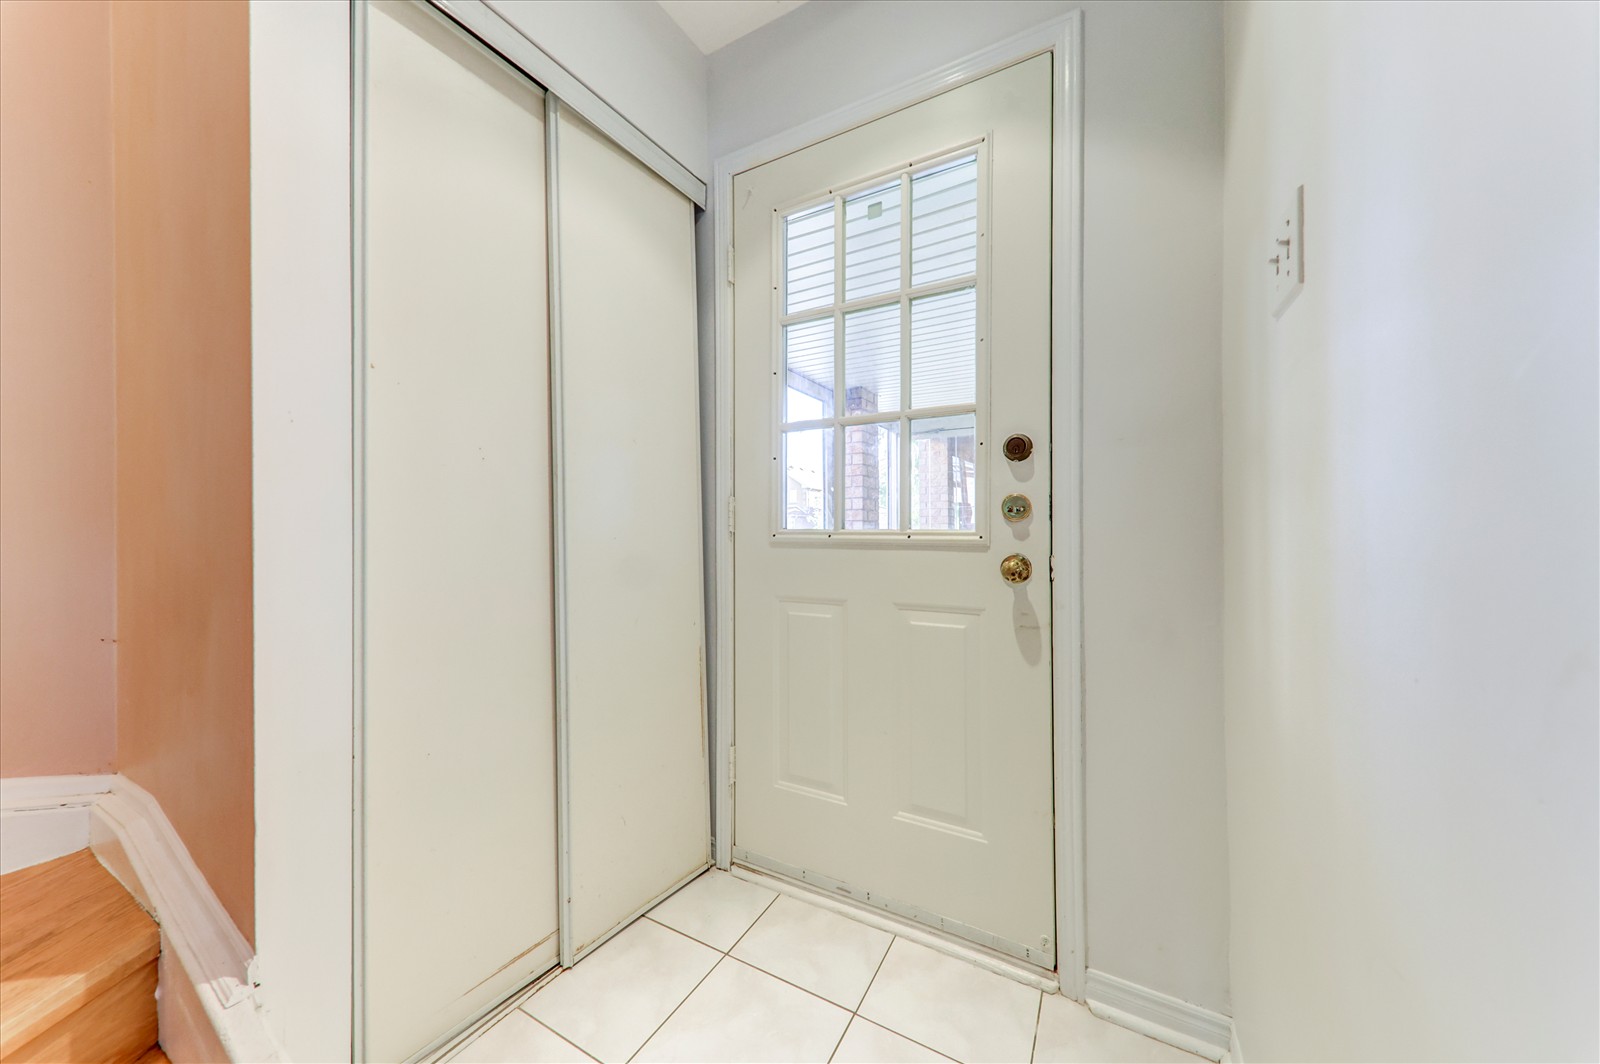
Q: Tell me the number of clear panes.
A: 9